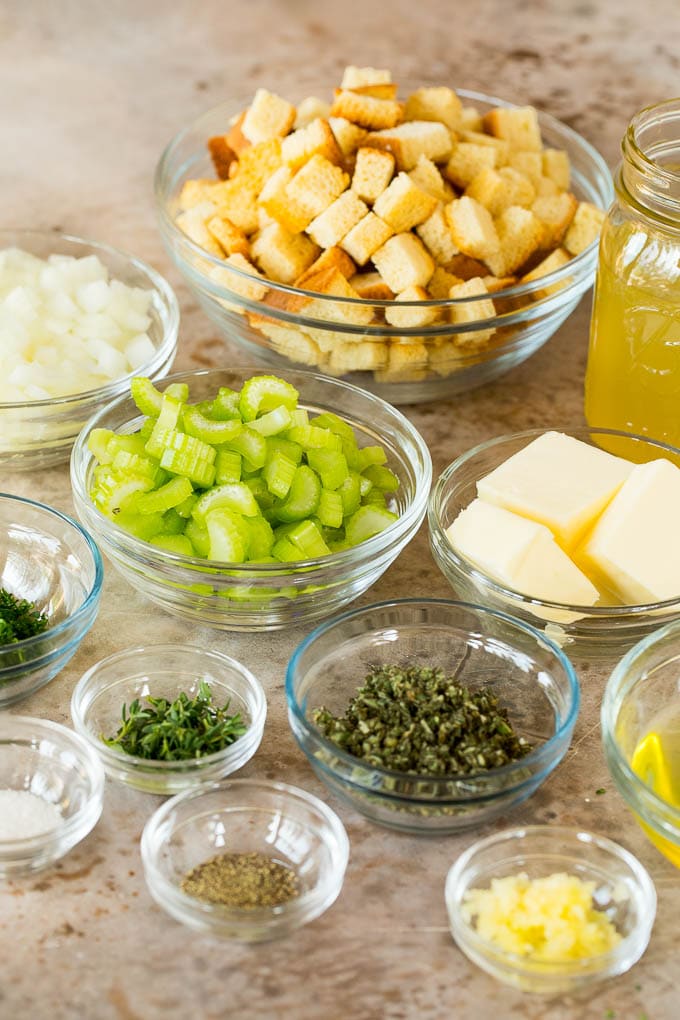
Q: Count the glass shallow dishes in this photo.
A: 11